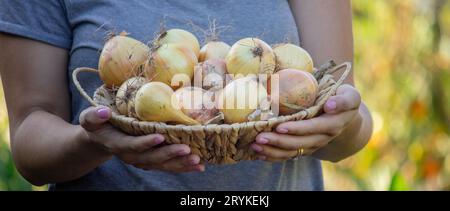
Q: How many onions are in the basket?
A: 12